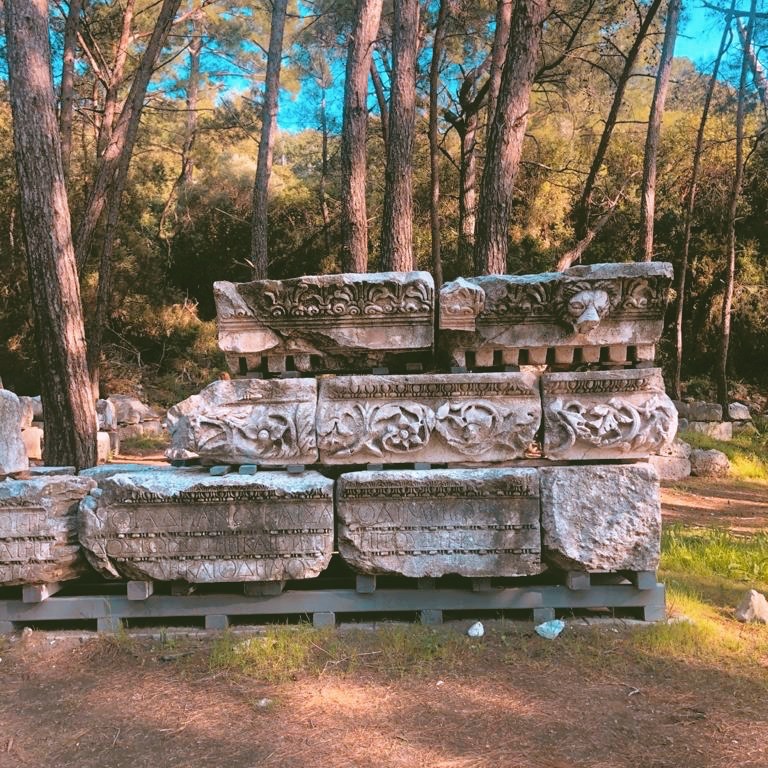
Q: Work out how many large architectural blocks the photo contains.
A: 9